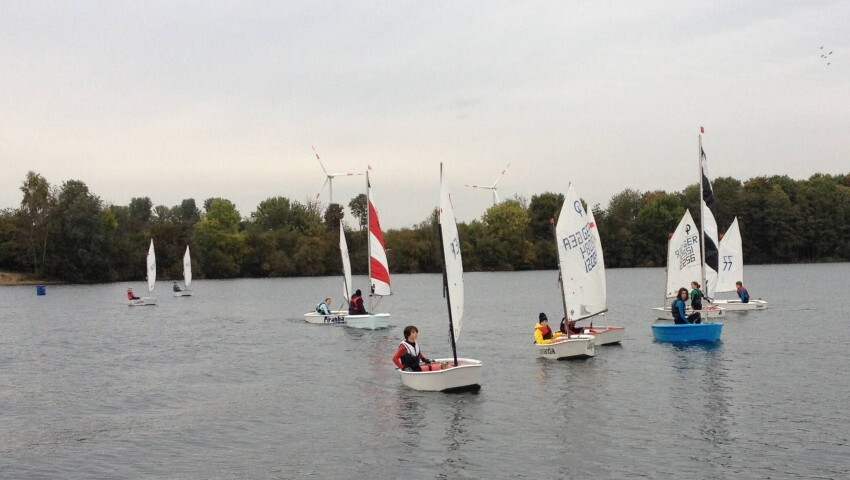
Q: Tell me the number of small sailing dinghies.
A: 10